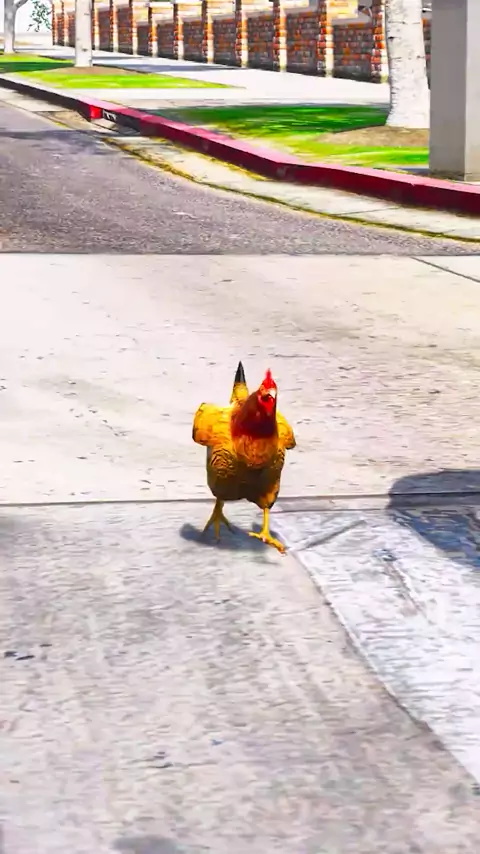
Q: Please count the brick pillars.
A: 12